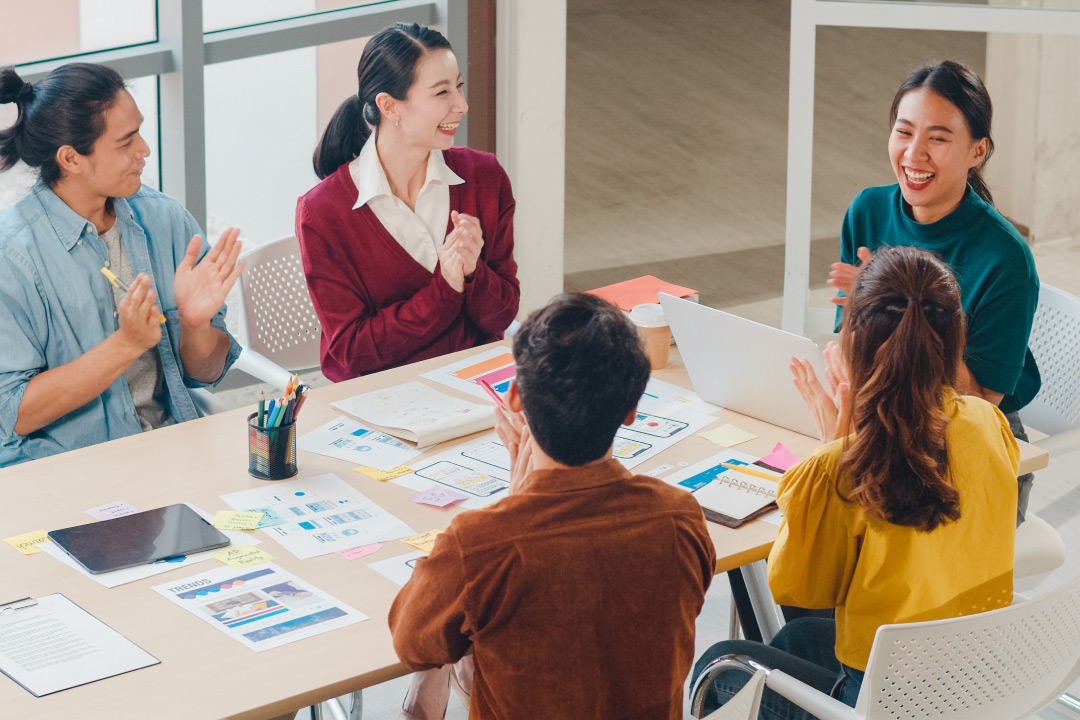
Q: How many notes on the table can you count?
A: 11